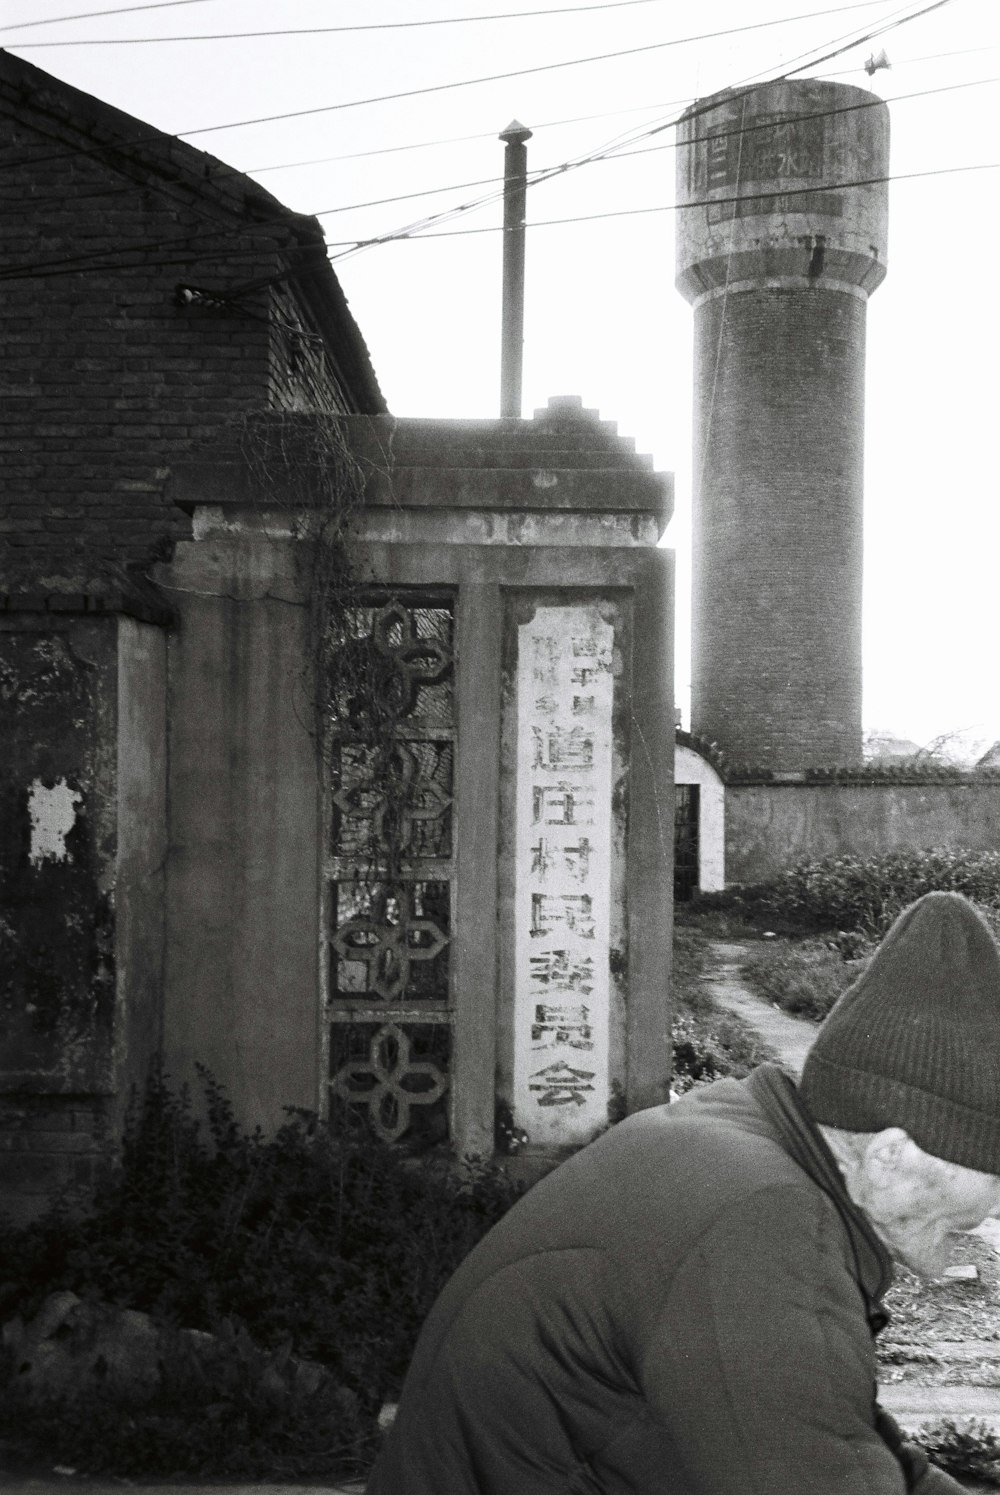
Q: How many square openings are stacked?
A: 4